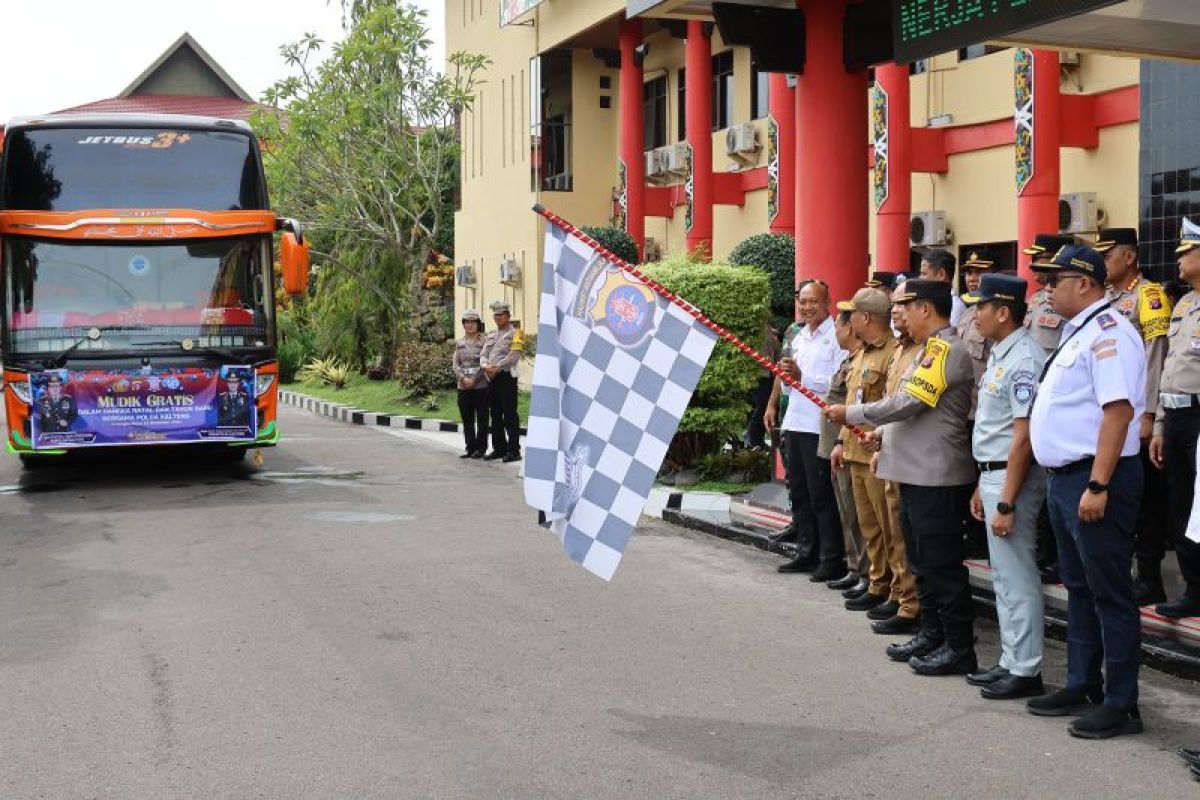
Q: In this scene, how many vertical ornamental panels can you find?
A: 5